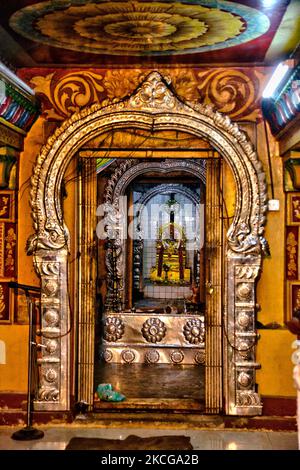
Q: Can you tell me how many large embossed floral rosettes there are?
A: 3